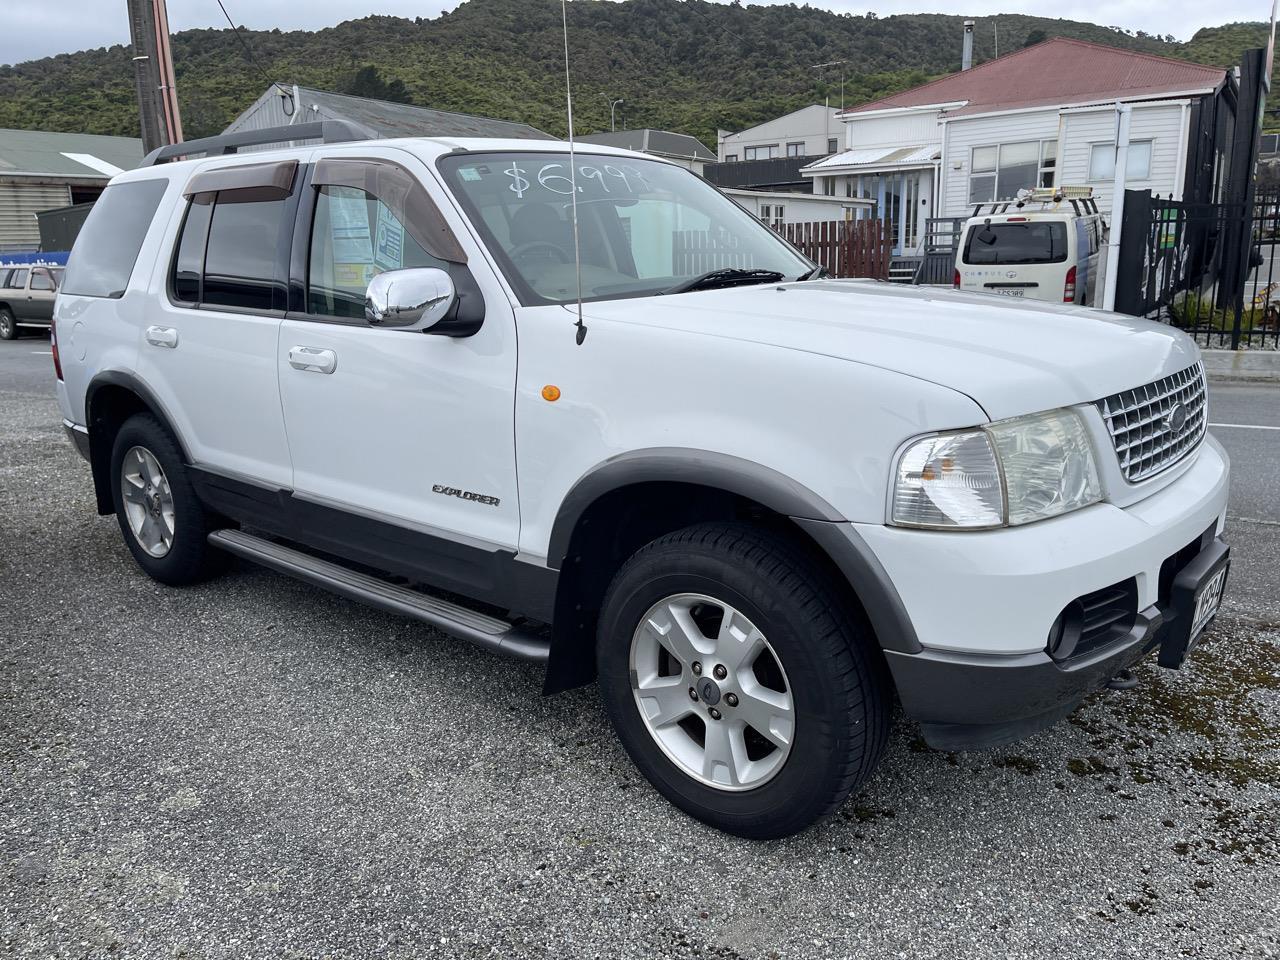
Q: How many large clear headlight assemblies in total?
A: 1